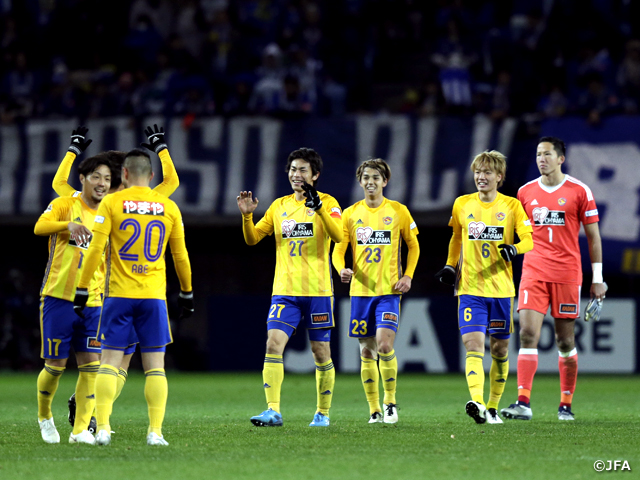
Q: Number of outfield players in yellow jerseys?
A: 6